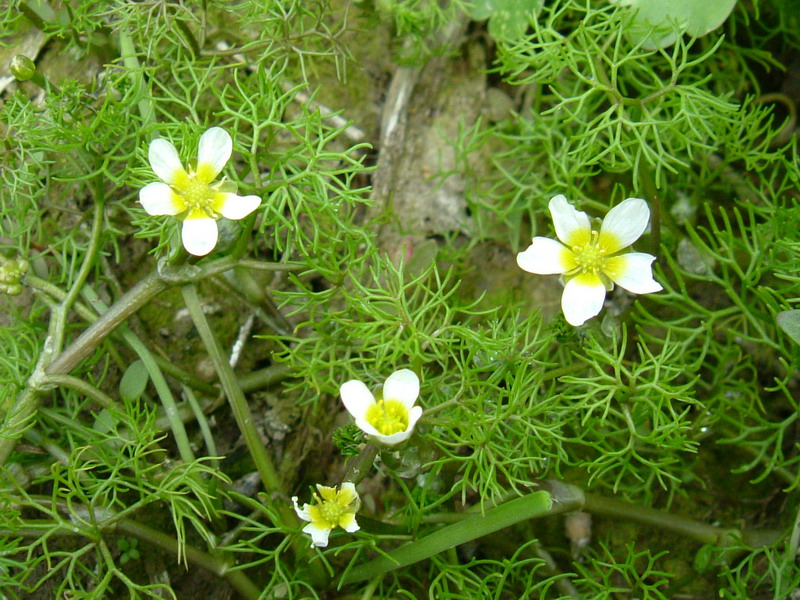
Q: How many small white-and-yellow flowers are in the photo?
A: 4